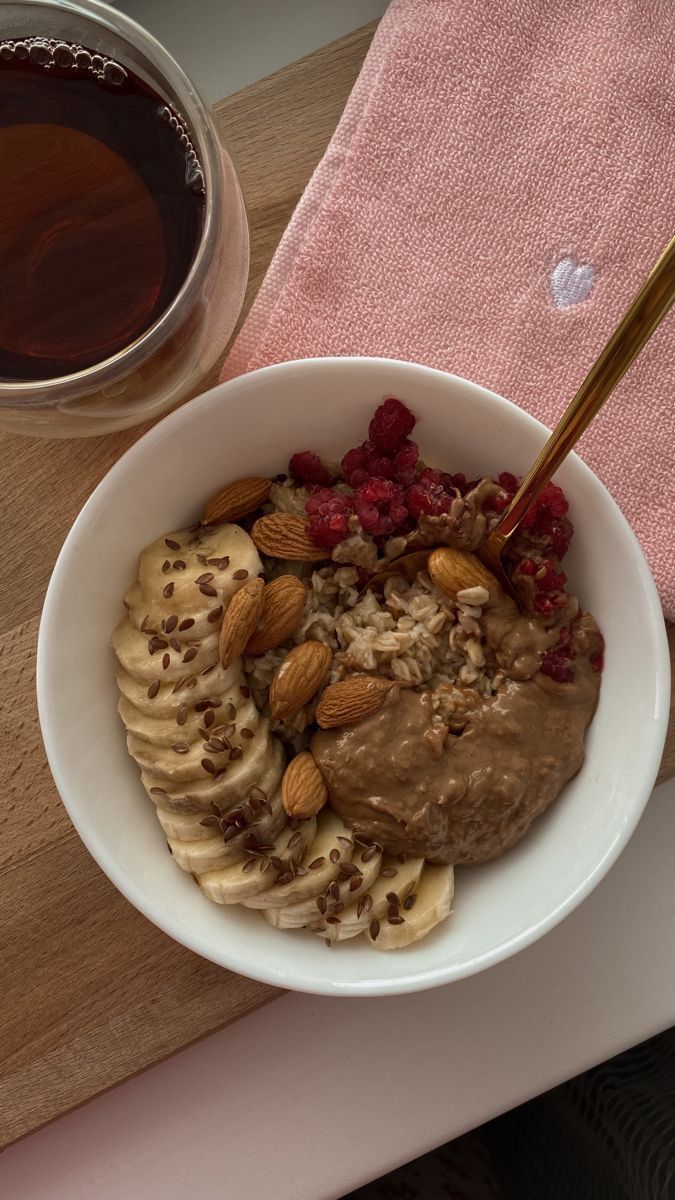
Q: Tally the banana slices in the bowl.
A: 14